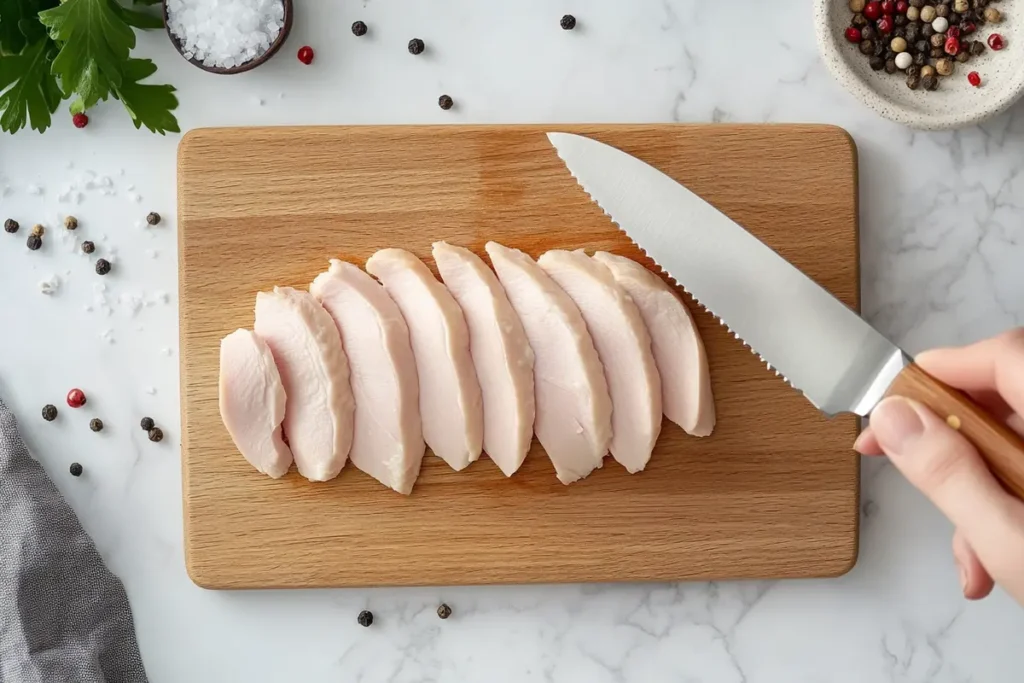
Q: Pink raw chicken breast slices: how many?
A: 8